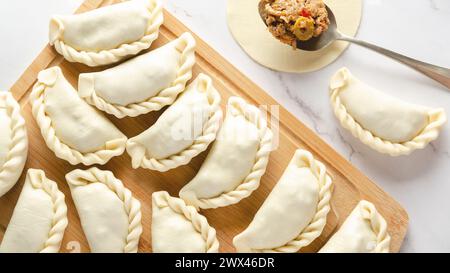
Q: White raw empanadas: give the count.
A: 12